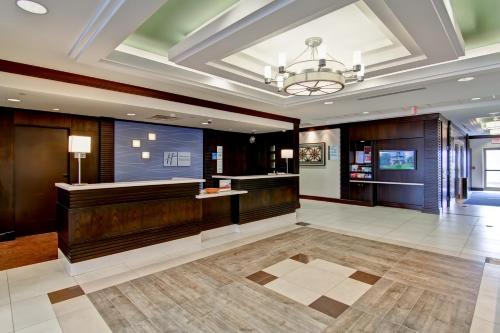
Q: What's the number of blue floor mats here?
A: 1